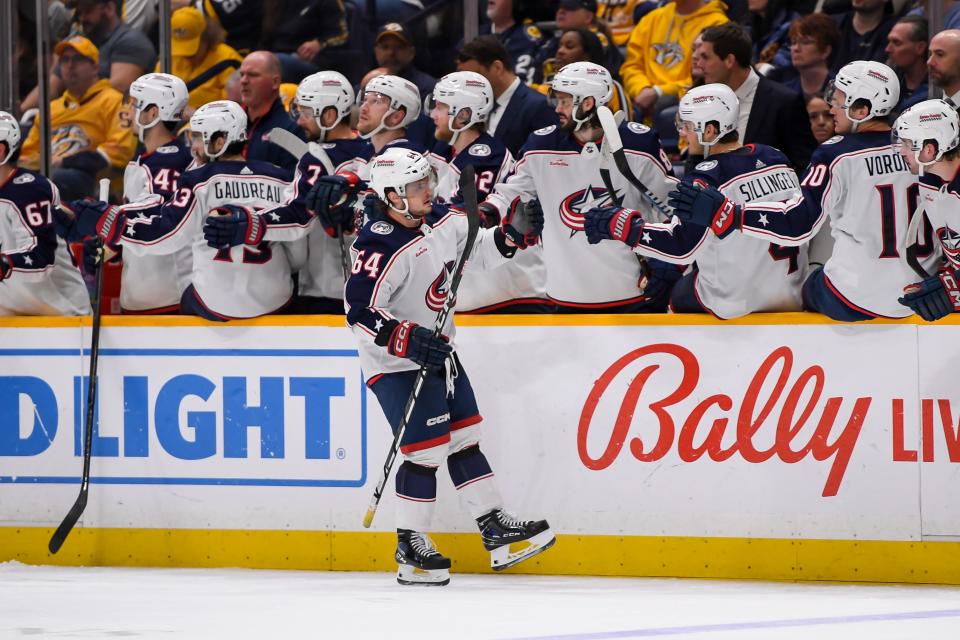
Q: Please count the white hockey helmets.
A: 11